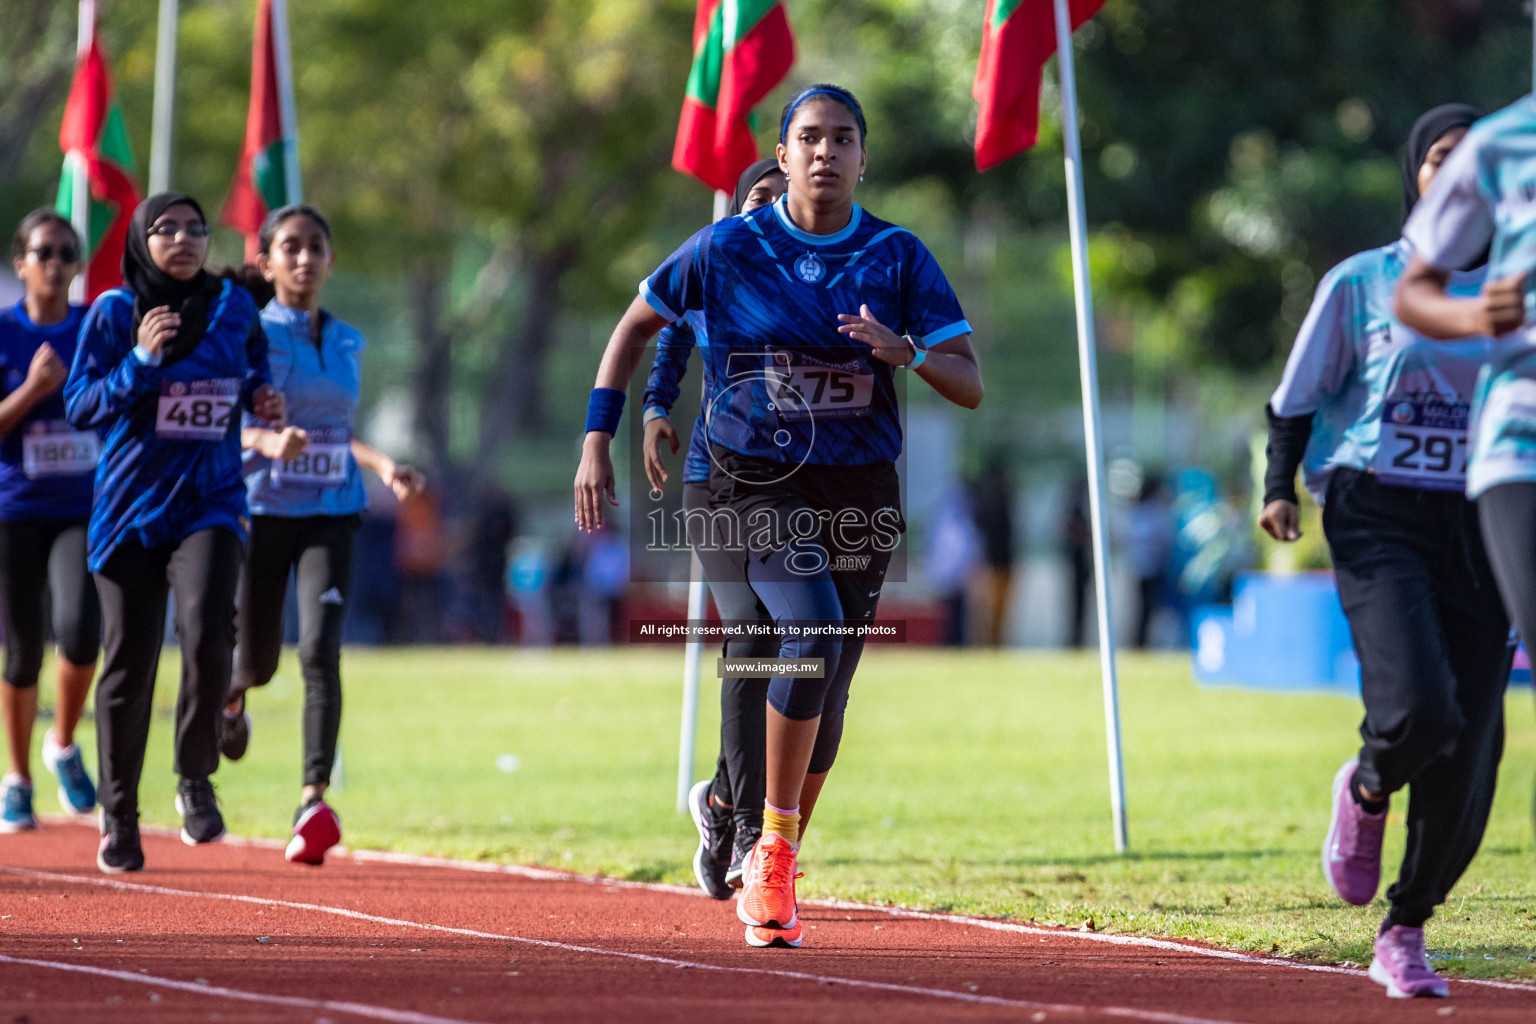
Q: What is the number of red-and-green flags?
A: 4